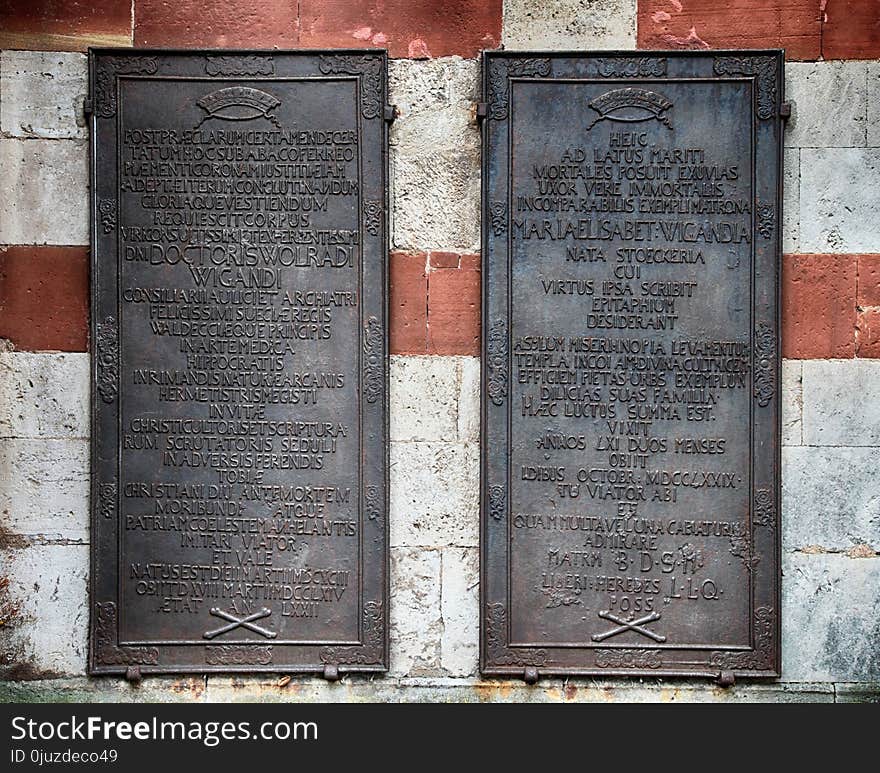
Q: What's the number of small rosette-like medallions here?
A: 8